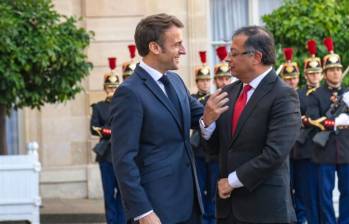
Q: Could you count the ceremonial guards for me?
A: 7